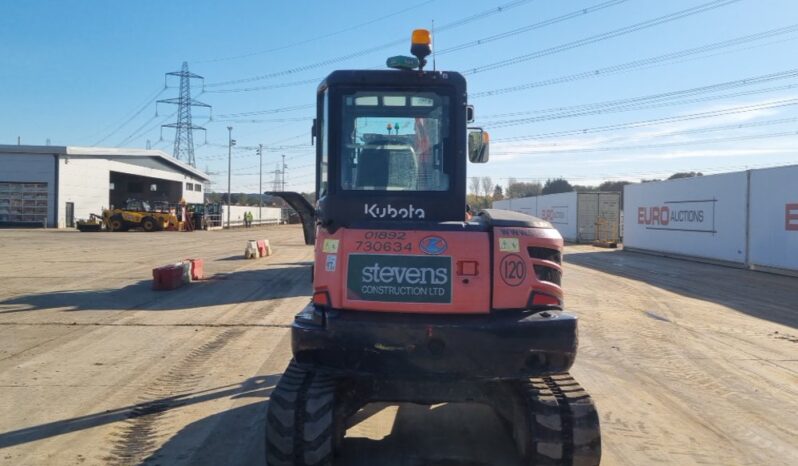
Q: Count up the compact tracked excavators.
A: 1